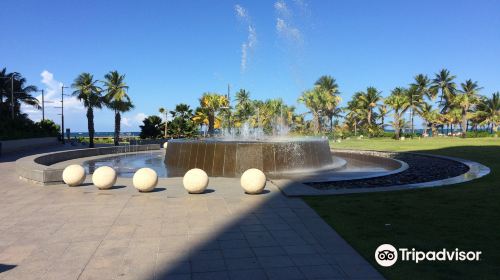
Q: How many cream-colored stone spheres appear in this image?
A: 5